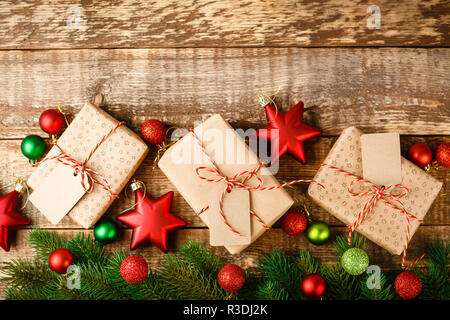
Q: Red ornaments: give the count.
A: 13